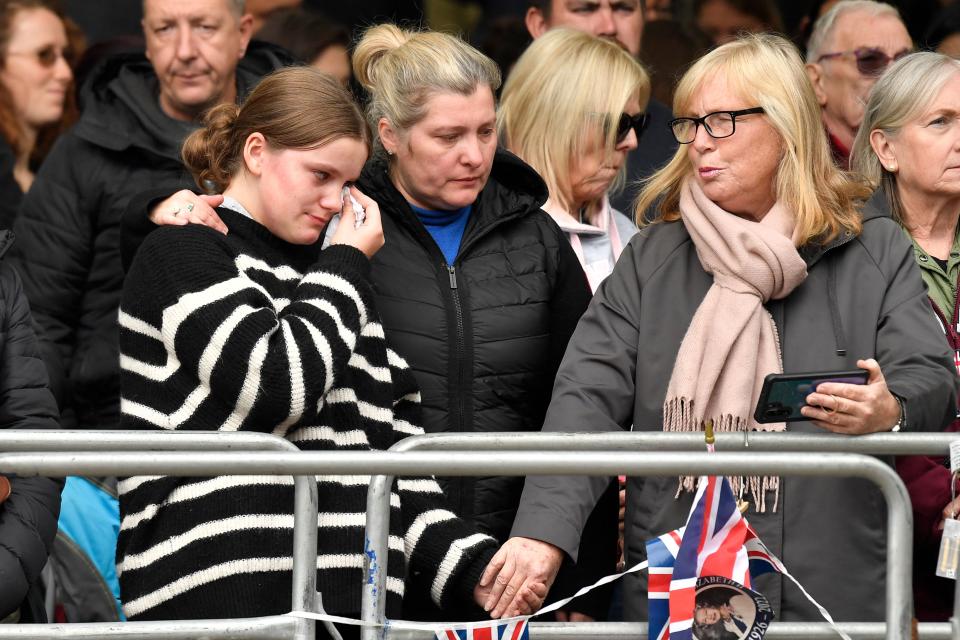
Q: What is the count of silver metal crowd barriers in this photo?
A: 3